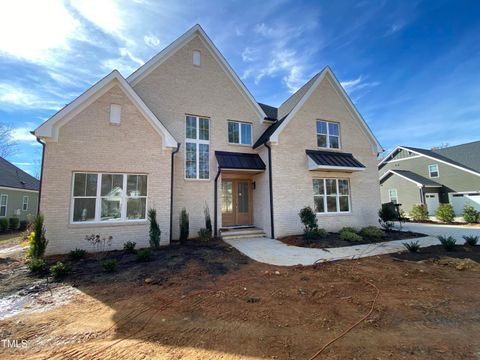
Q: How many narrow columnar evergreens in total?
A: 4